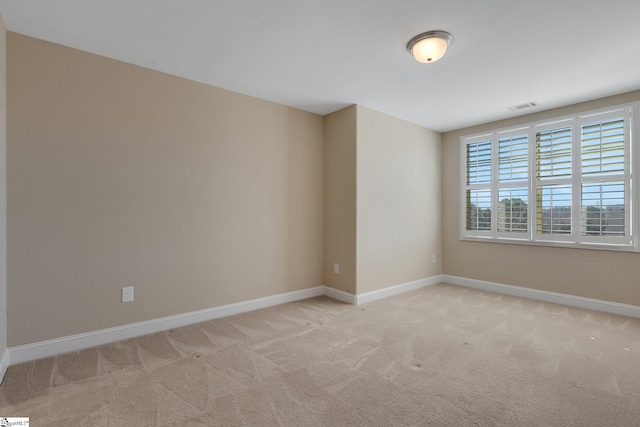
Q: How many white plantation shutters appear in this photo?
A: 4